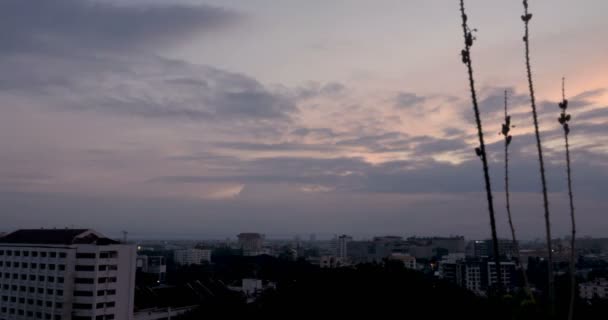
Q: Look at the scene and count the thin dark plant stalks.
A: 4